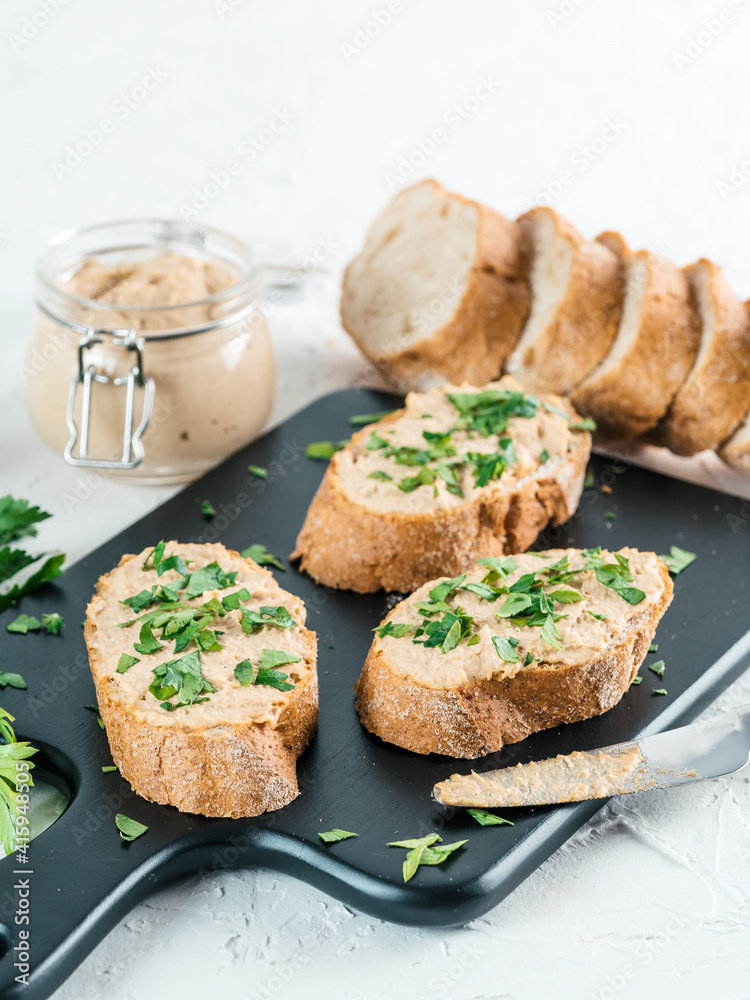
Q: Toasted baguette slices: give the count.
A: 3